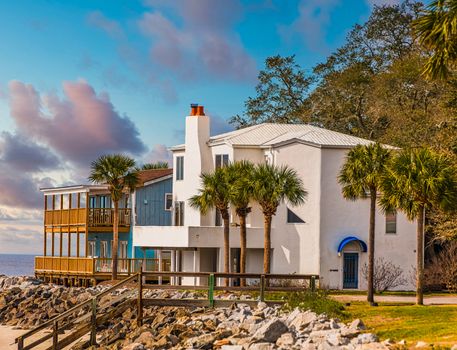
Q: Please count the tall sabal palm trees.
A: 6